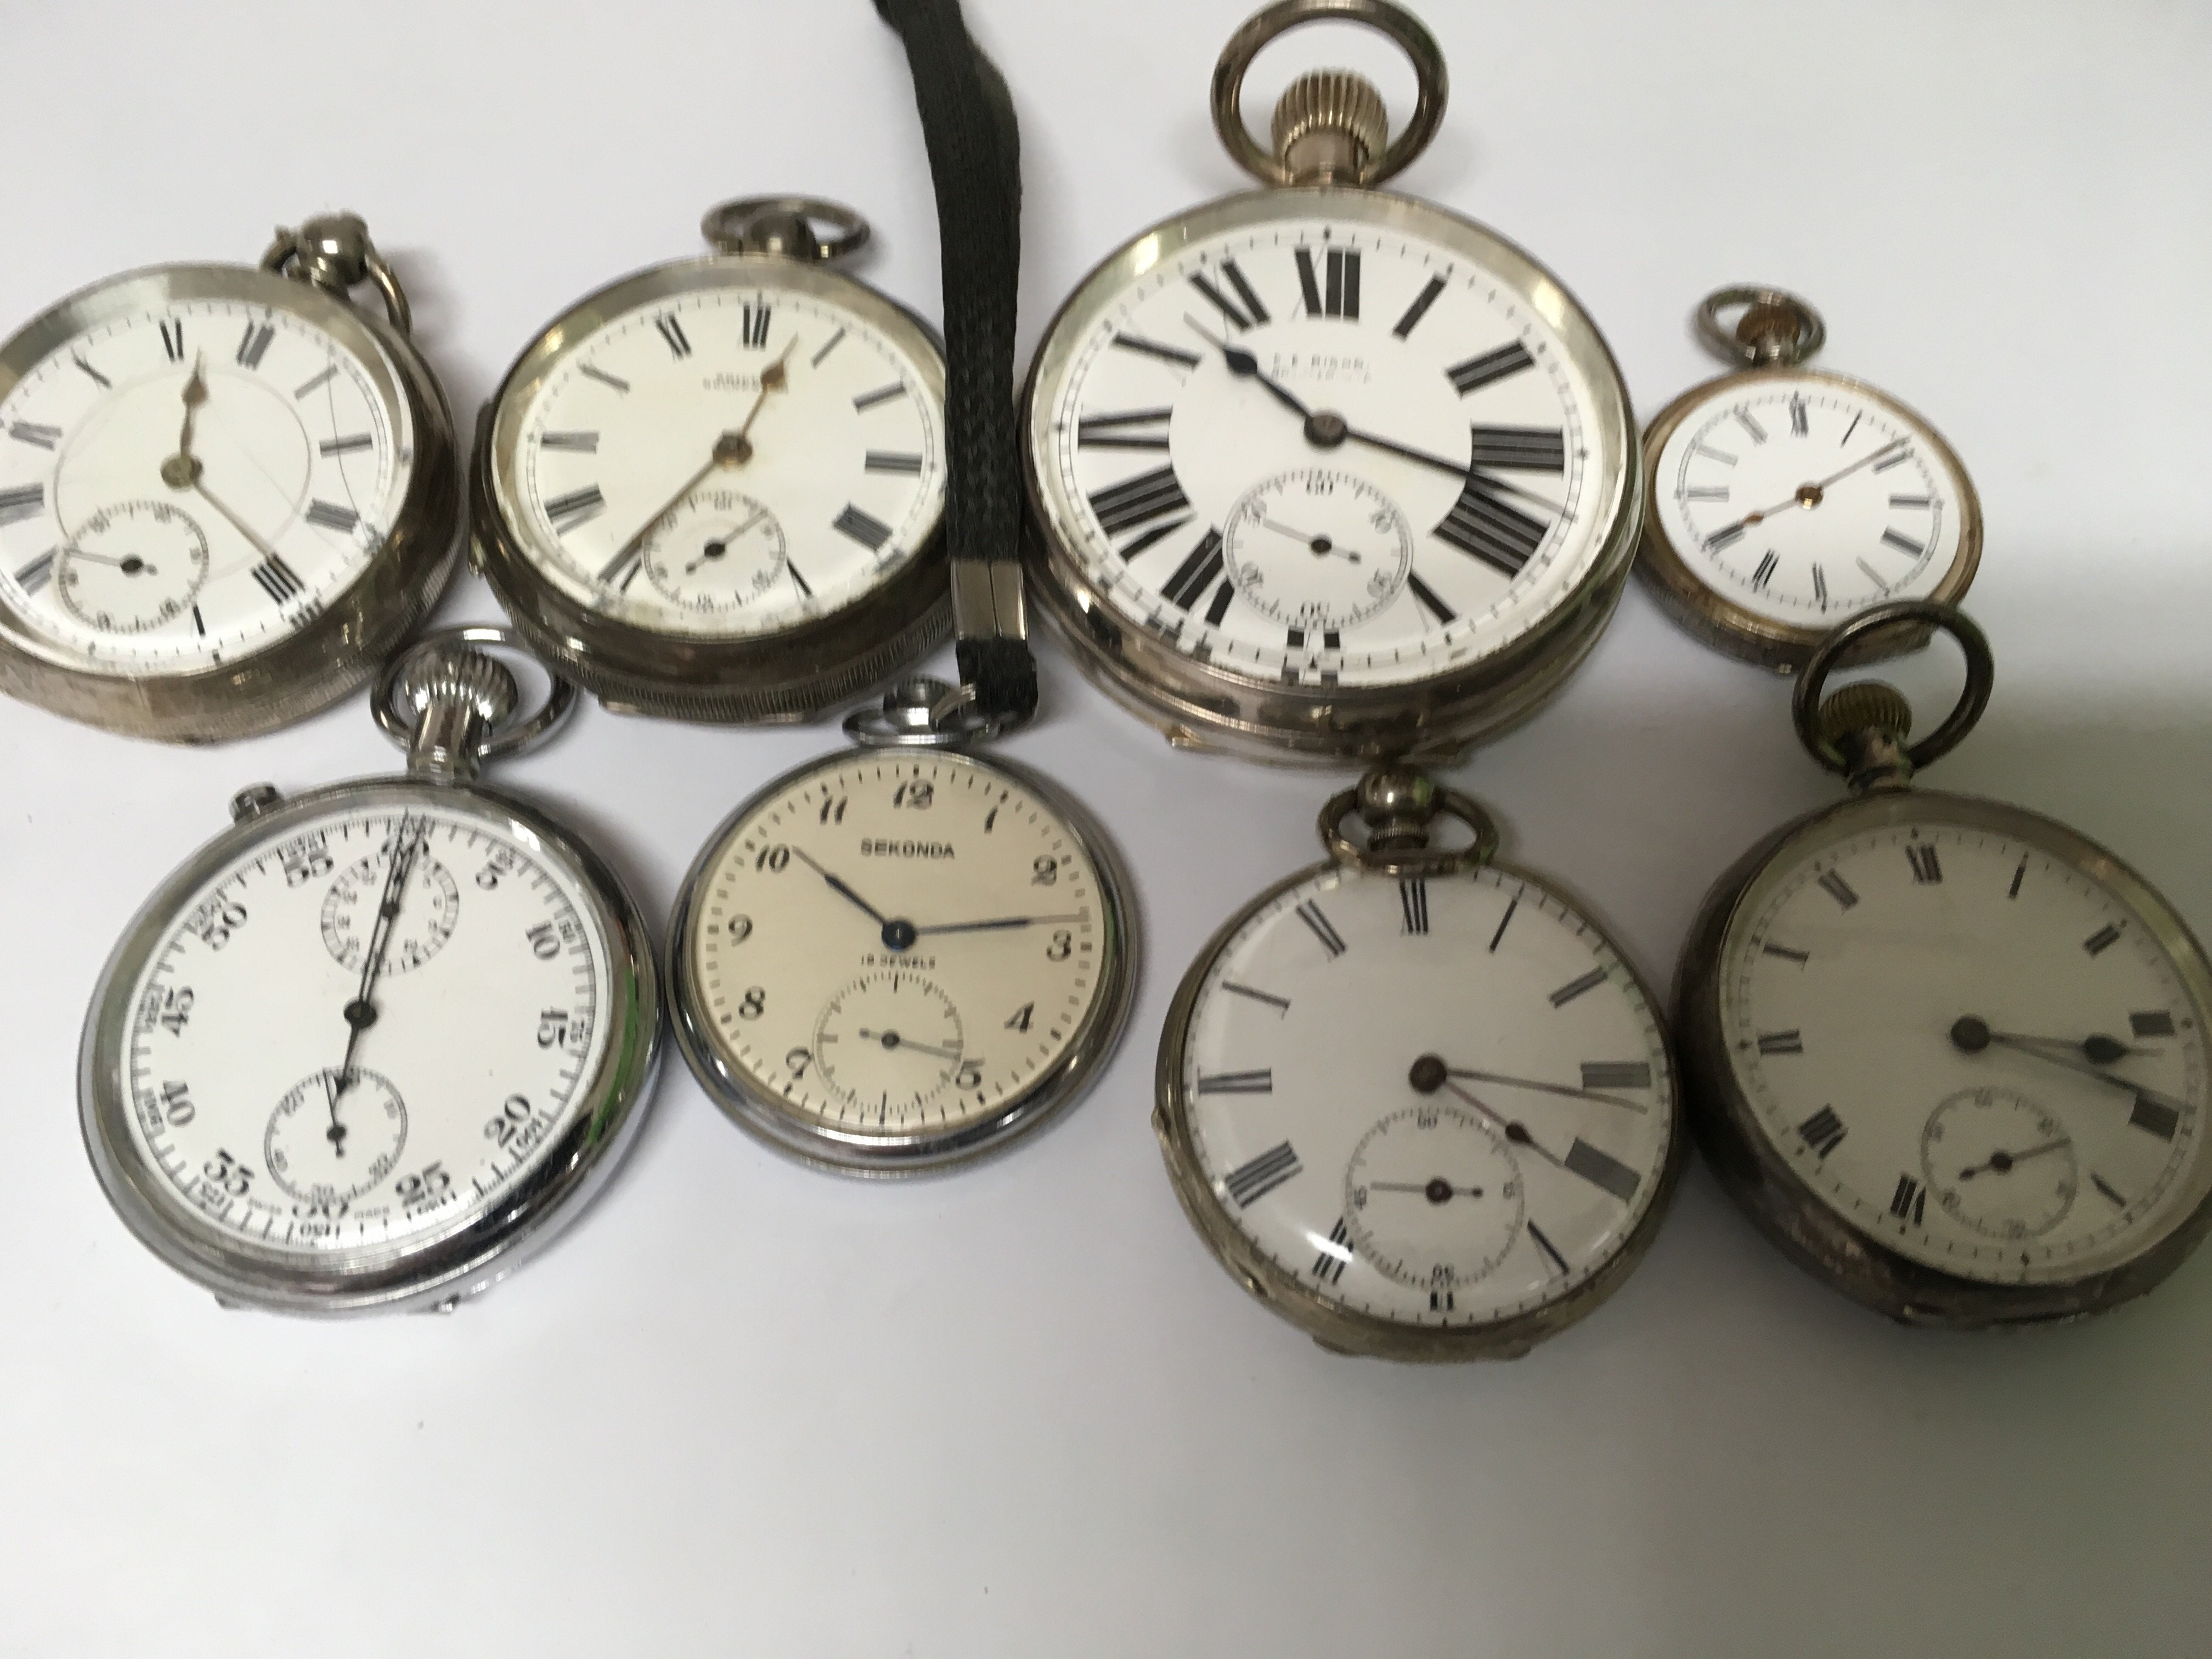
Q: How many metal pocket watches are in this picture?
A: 8